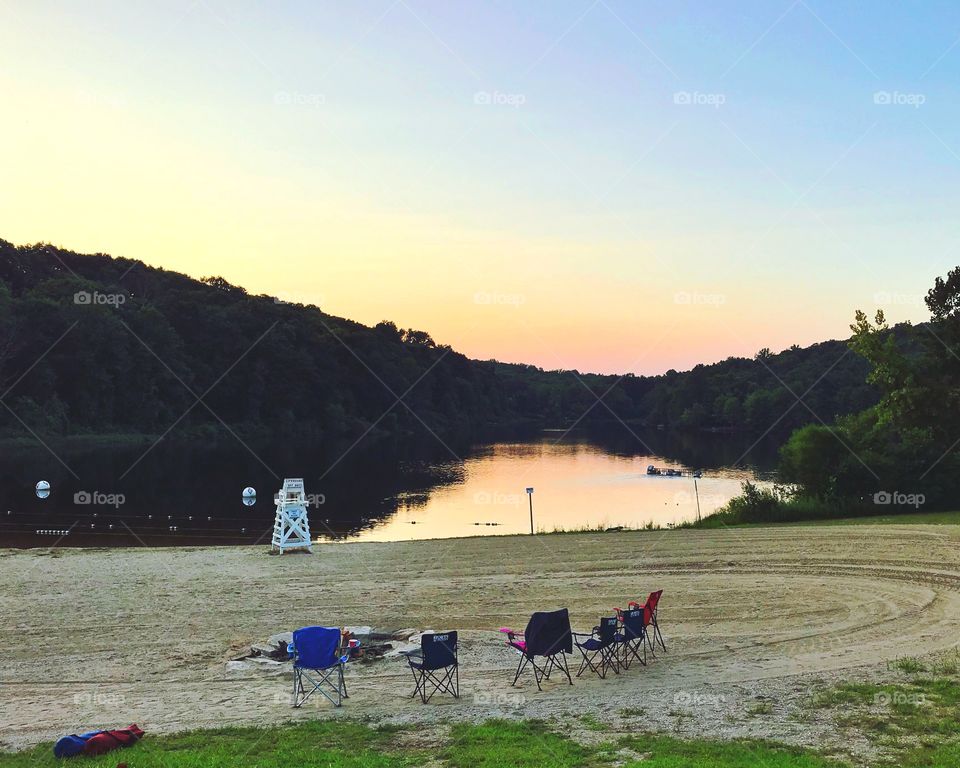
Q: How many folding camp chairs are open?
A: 6